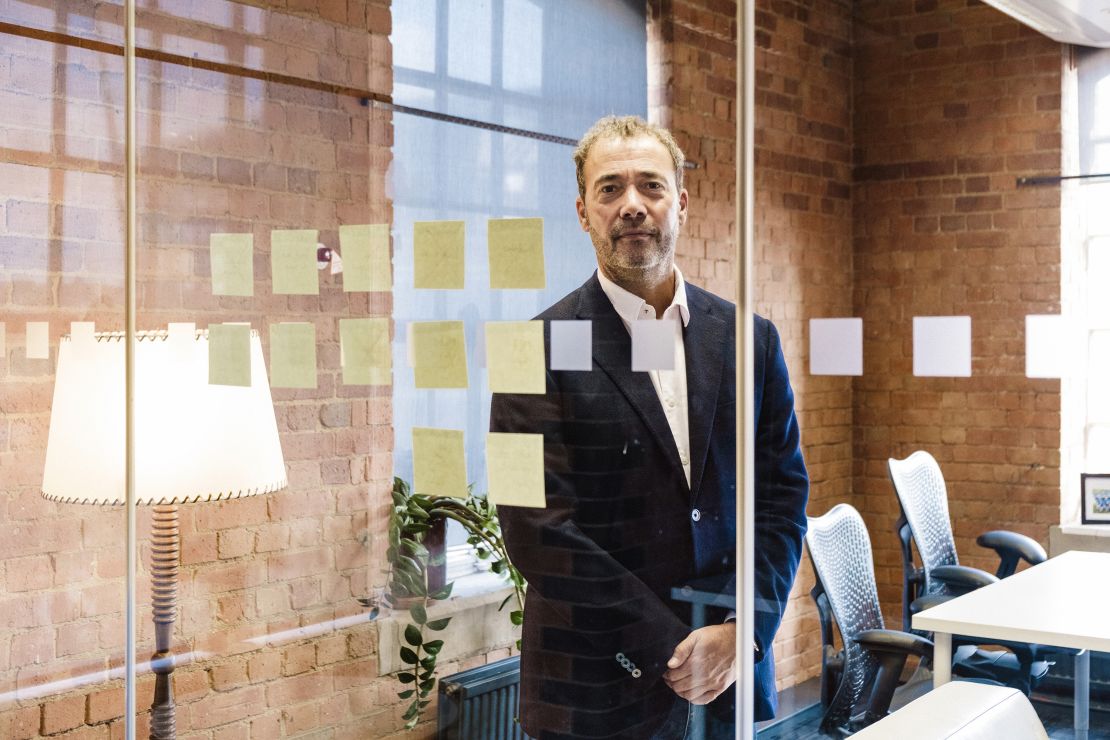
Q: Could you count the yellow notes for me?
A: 12